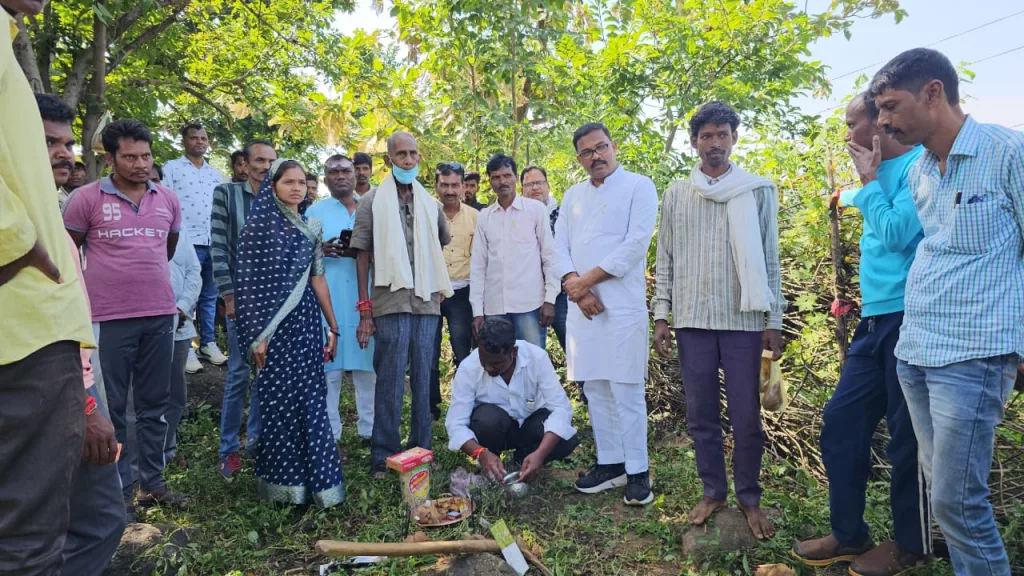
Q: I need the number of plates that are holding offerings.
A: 1